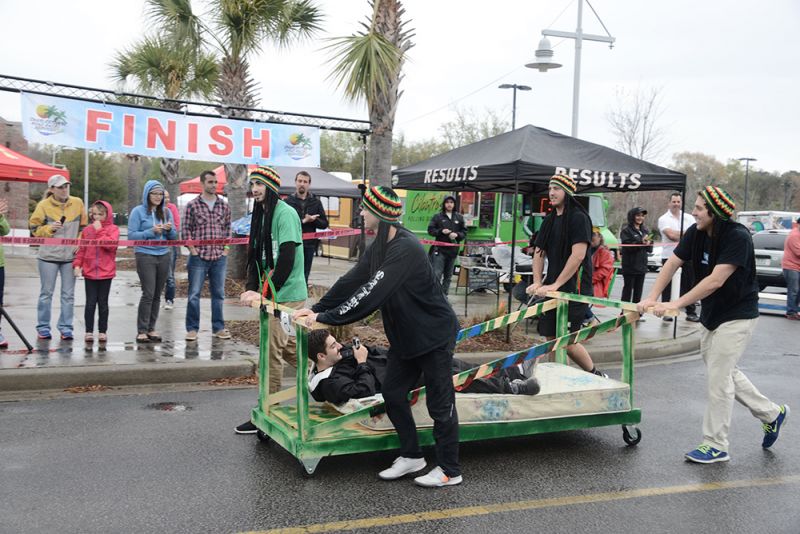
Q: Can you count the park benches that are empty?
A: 0